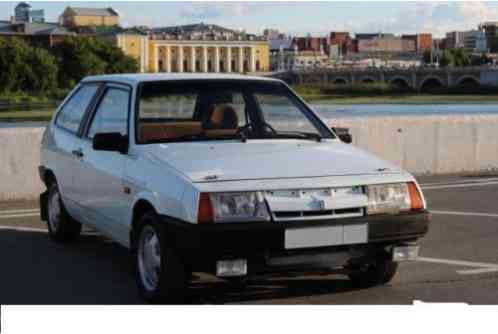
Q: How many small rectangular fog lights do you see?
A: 2